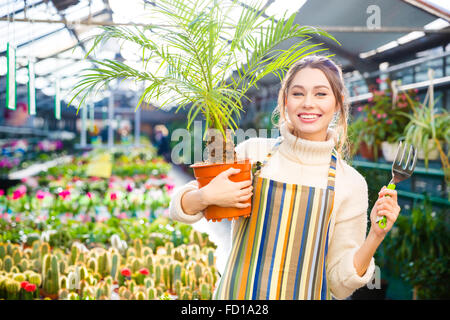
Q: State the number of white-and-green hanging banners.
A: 3